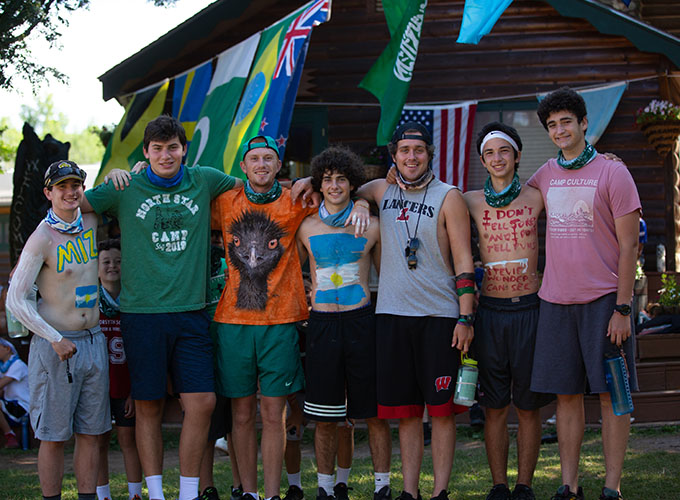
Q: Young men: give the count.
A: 7